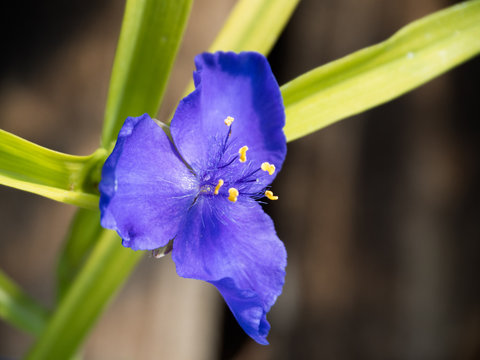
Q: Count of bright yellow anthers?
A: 6